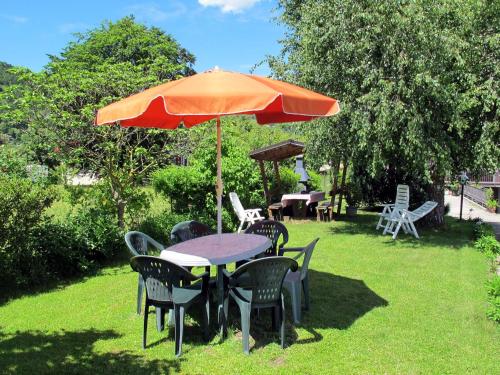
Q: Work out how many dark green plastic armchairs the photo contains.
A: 6